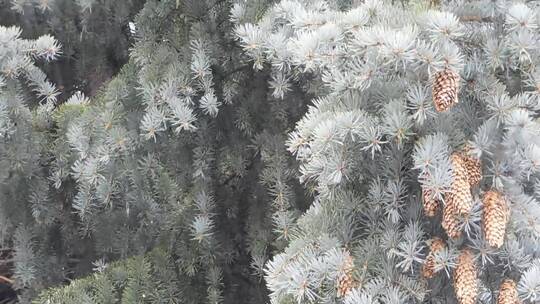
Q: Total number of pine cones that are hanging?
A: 10